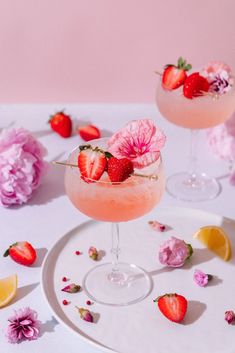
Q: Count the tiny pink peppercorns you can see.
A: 4